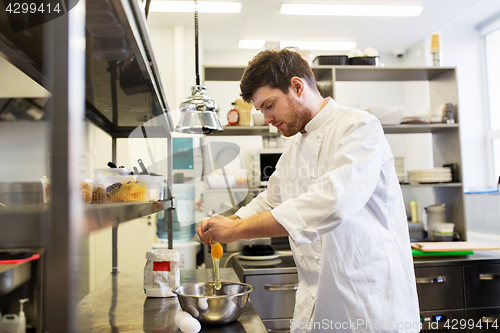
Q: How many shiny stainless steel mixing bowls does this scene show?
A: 1